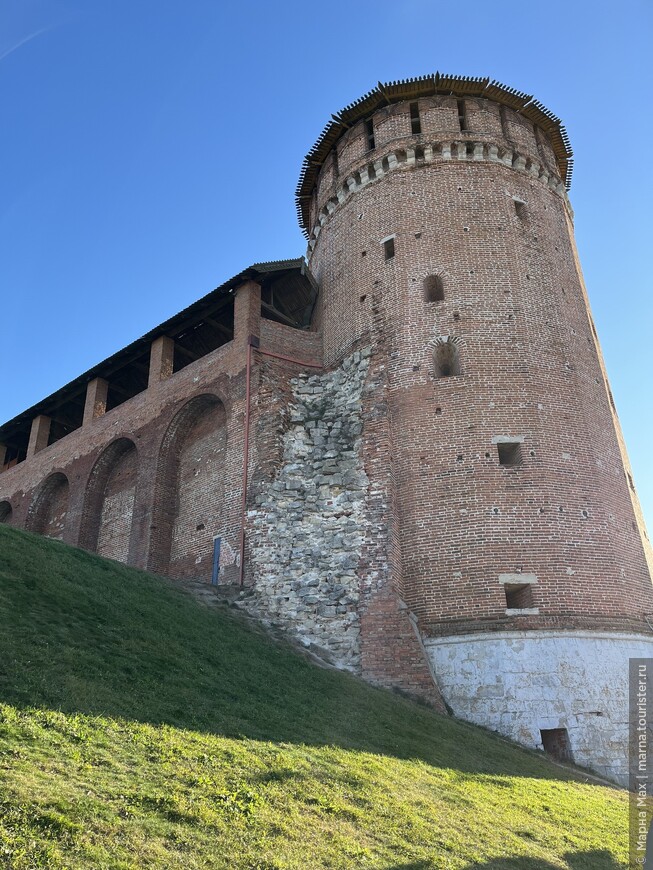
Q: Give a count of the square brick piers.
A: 5